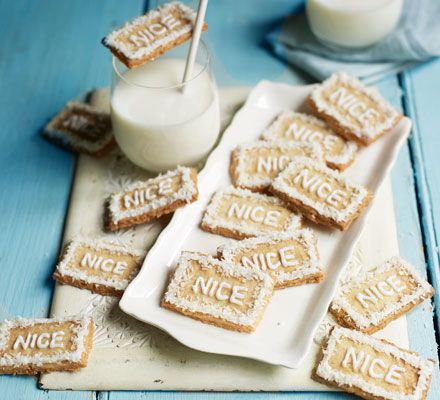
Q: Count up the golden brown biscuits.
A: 14